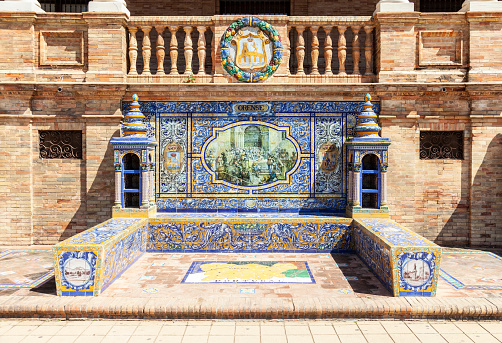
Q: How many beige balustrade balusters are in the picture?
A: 12